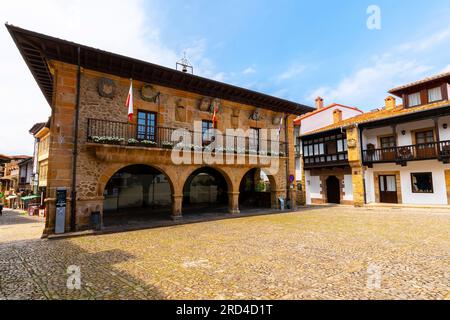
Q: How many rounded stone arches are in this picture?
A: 3